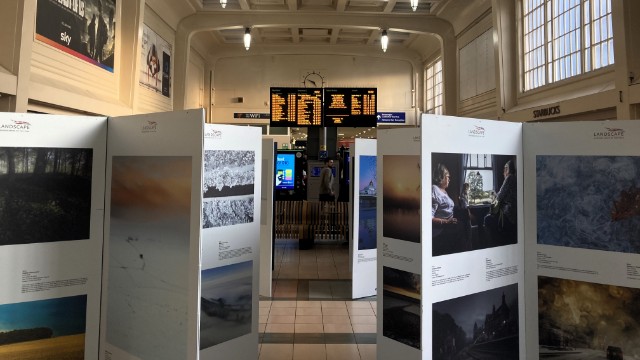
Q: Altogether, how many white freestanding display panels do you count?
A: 8